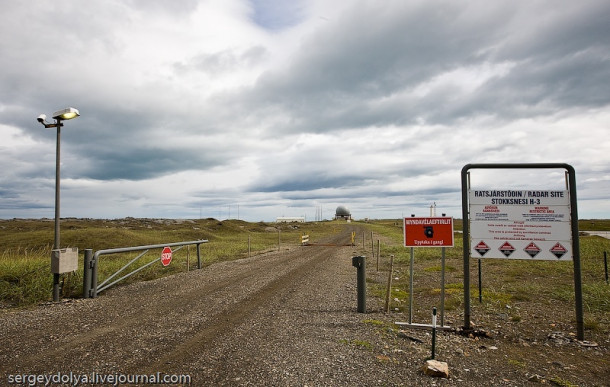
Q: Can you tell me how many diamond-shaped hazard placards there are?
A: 4